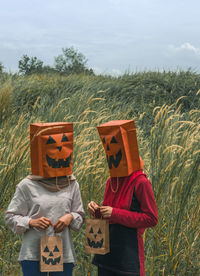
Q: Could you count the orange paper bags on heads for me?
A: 2